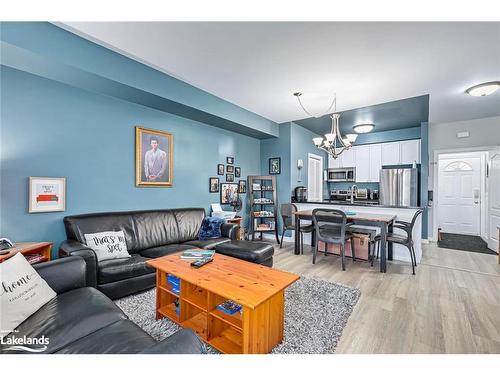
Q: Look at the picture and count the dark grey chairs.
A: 3